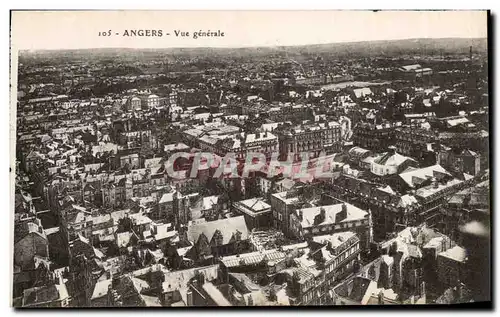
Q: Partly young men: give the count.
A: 0